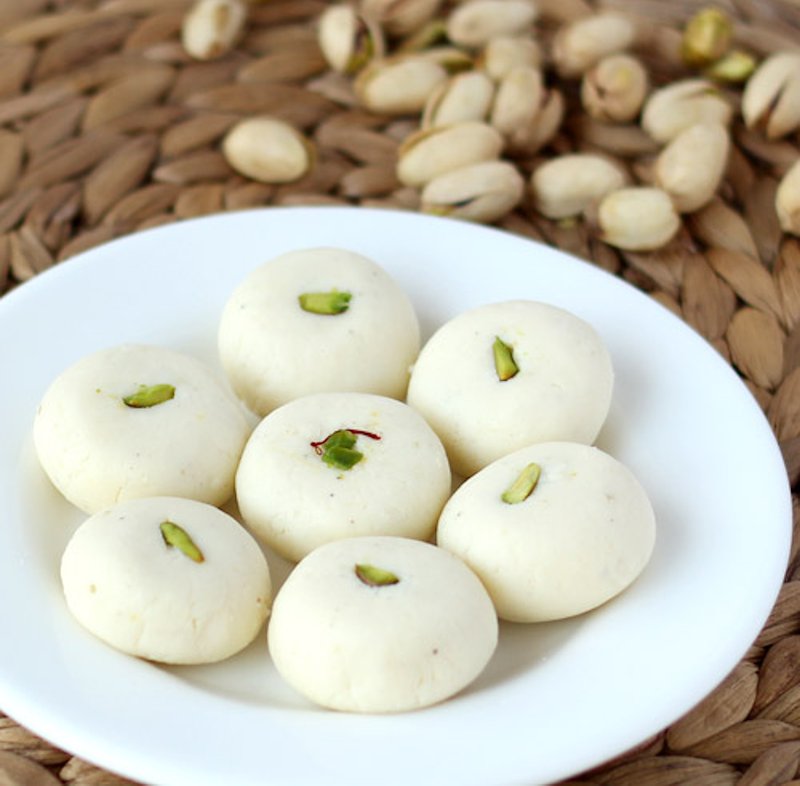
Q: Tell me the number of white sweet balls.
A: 7